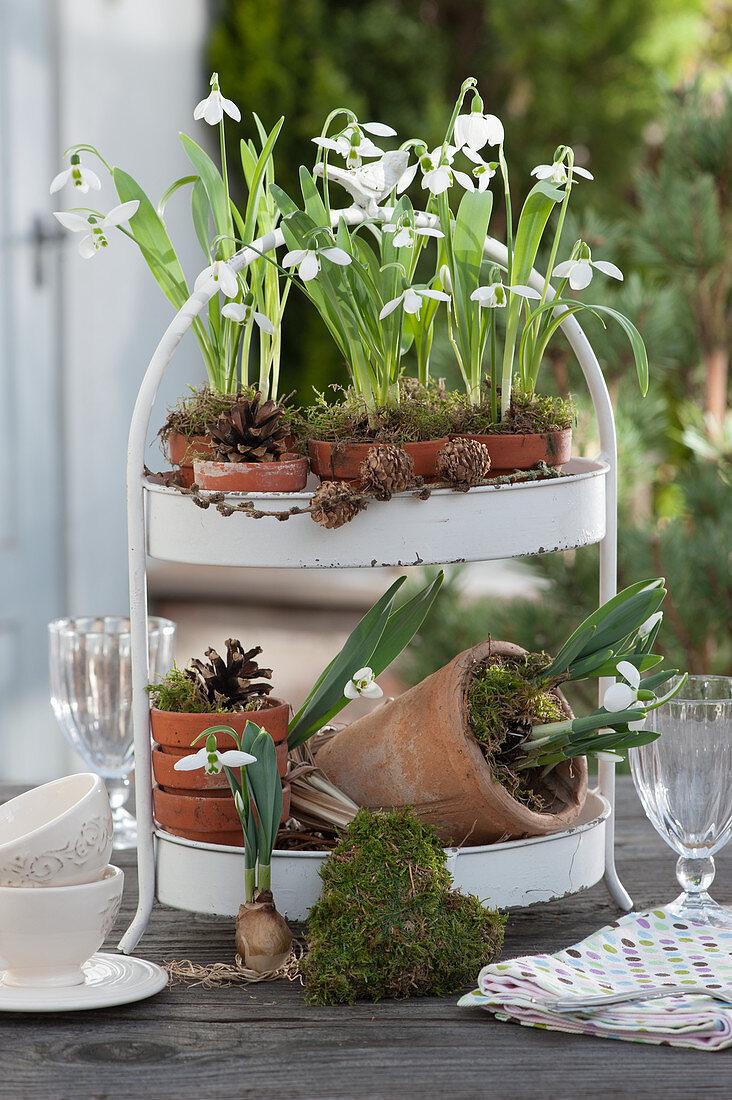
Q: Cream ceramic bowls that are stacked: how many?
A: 2